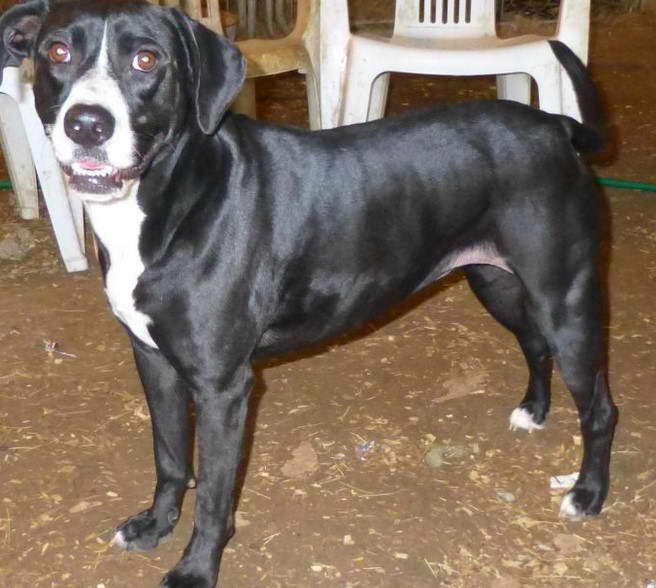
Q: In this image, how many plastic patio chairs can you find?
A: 3